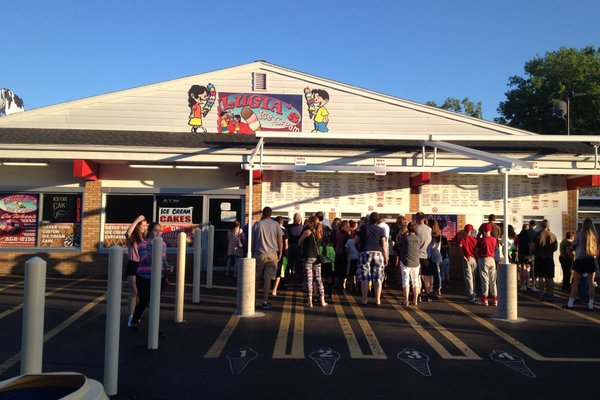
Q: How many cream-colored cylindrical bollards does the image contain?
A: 6